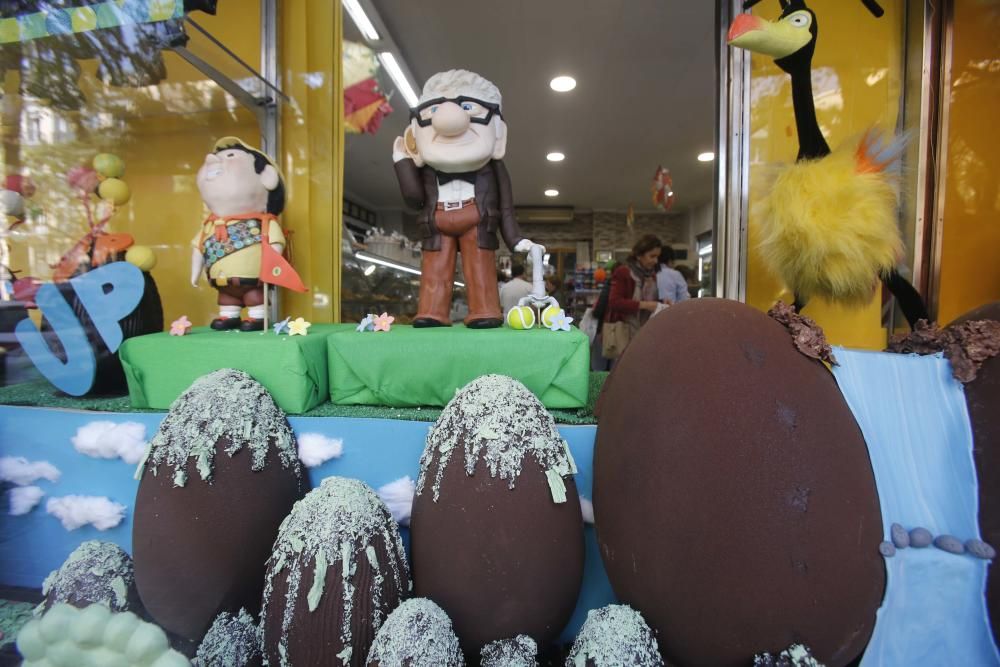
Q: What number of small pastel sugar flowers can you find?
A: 6